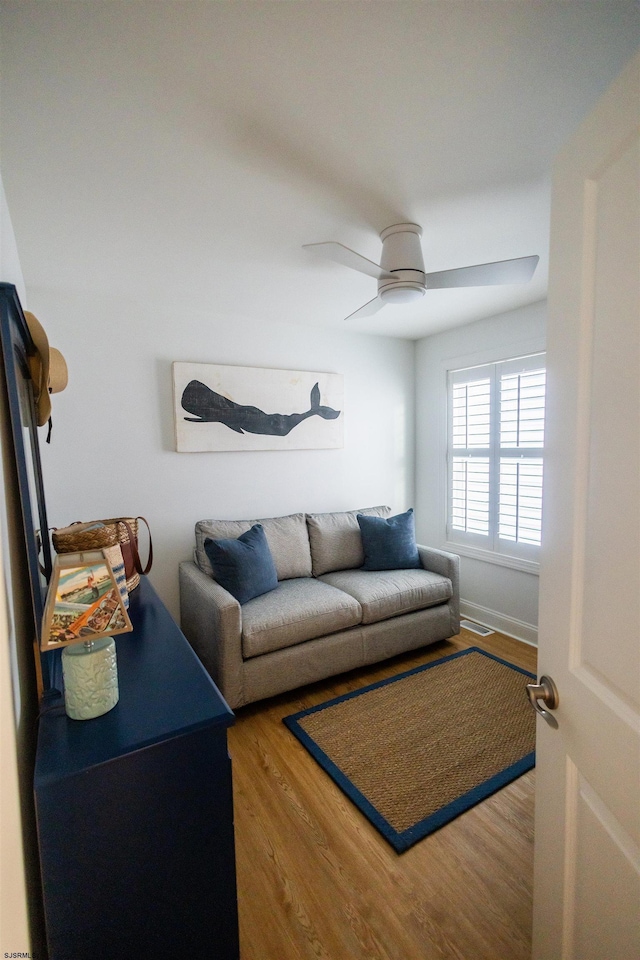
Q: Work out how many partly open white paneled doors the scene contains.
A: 1